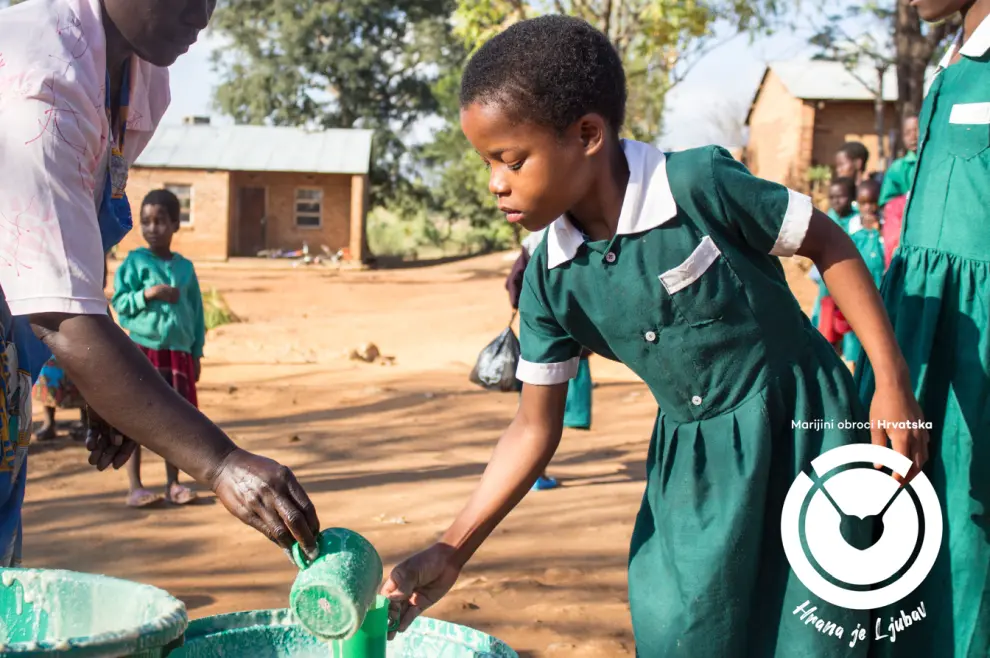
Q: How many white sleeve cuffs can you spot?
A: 2